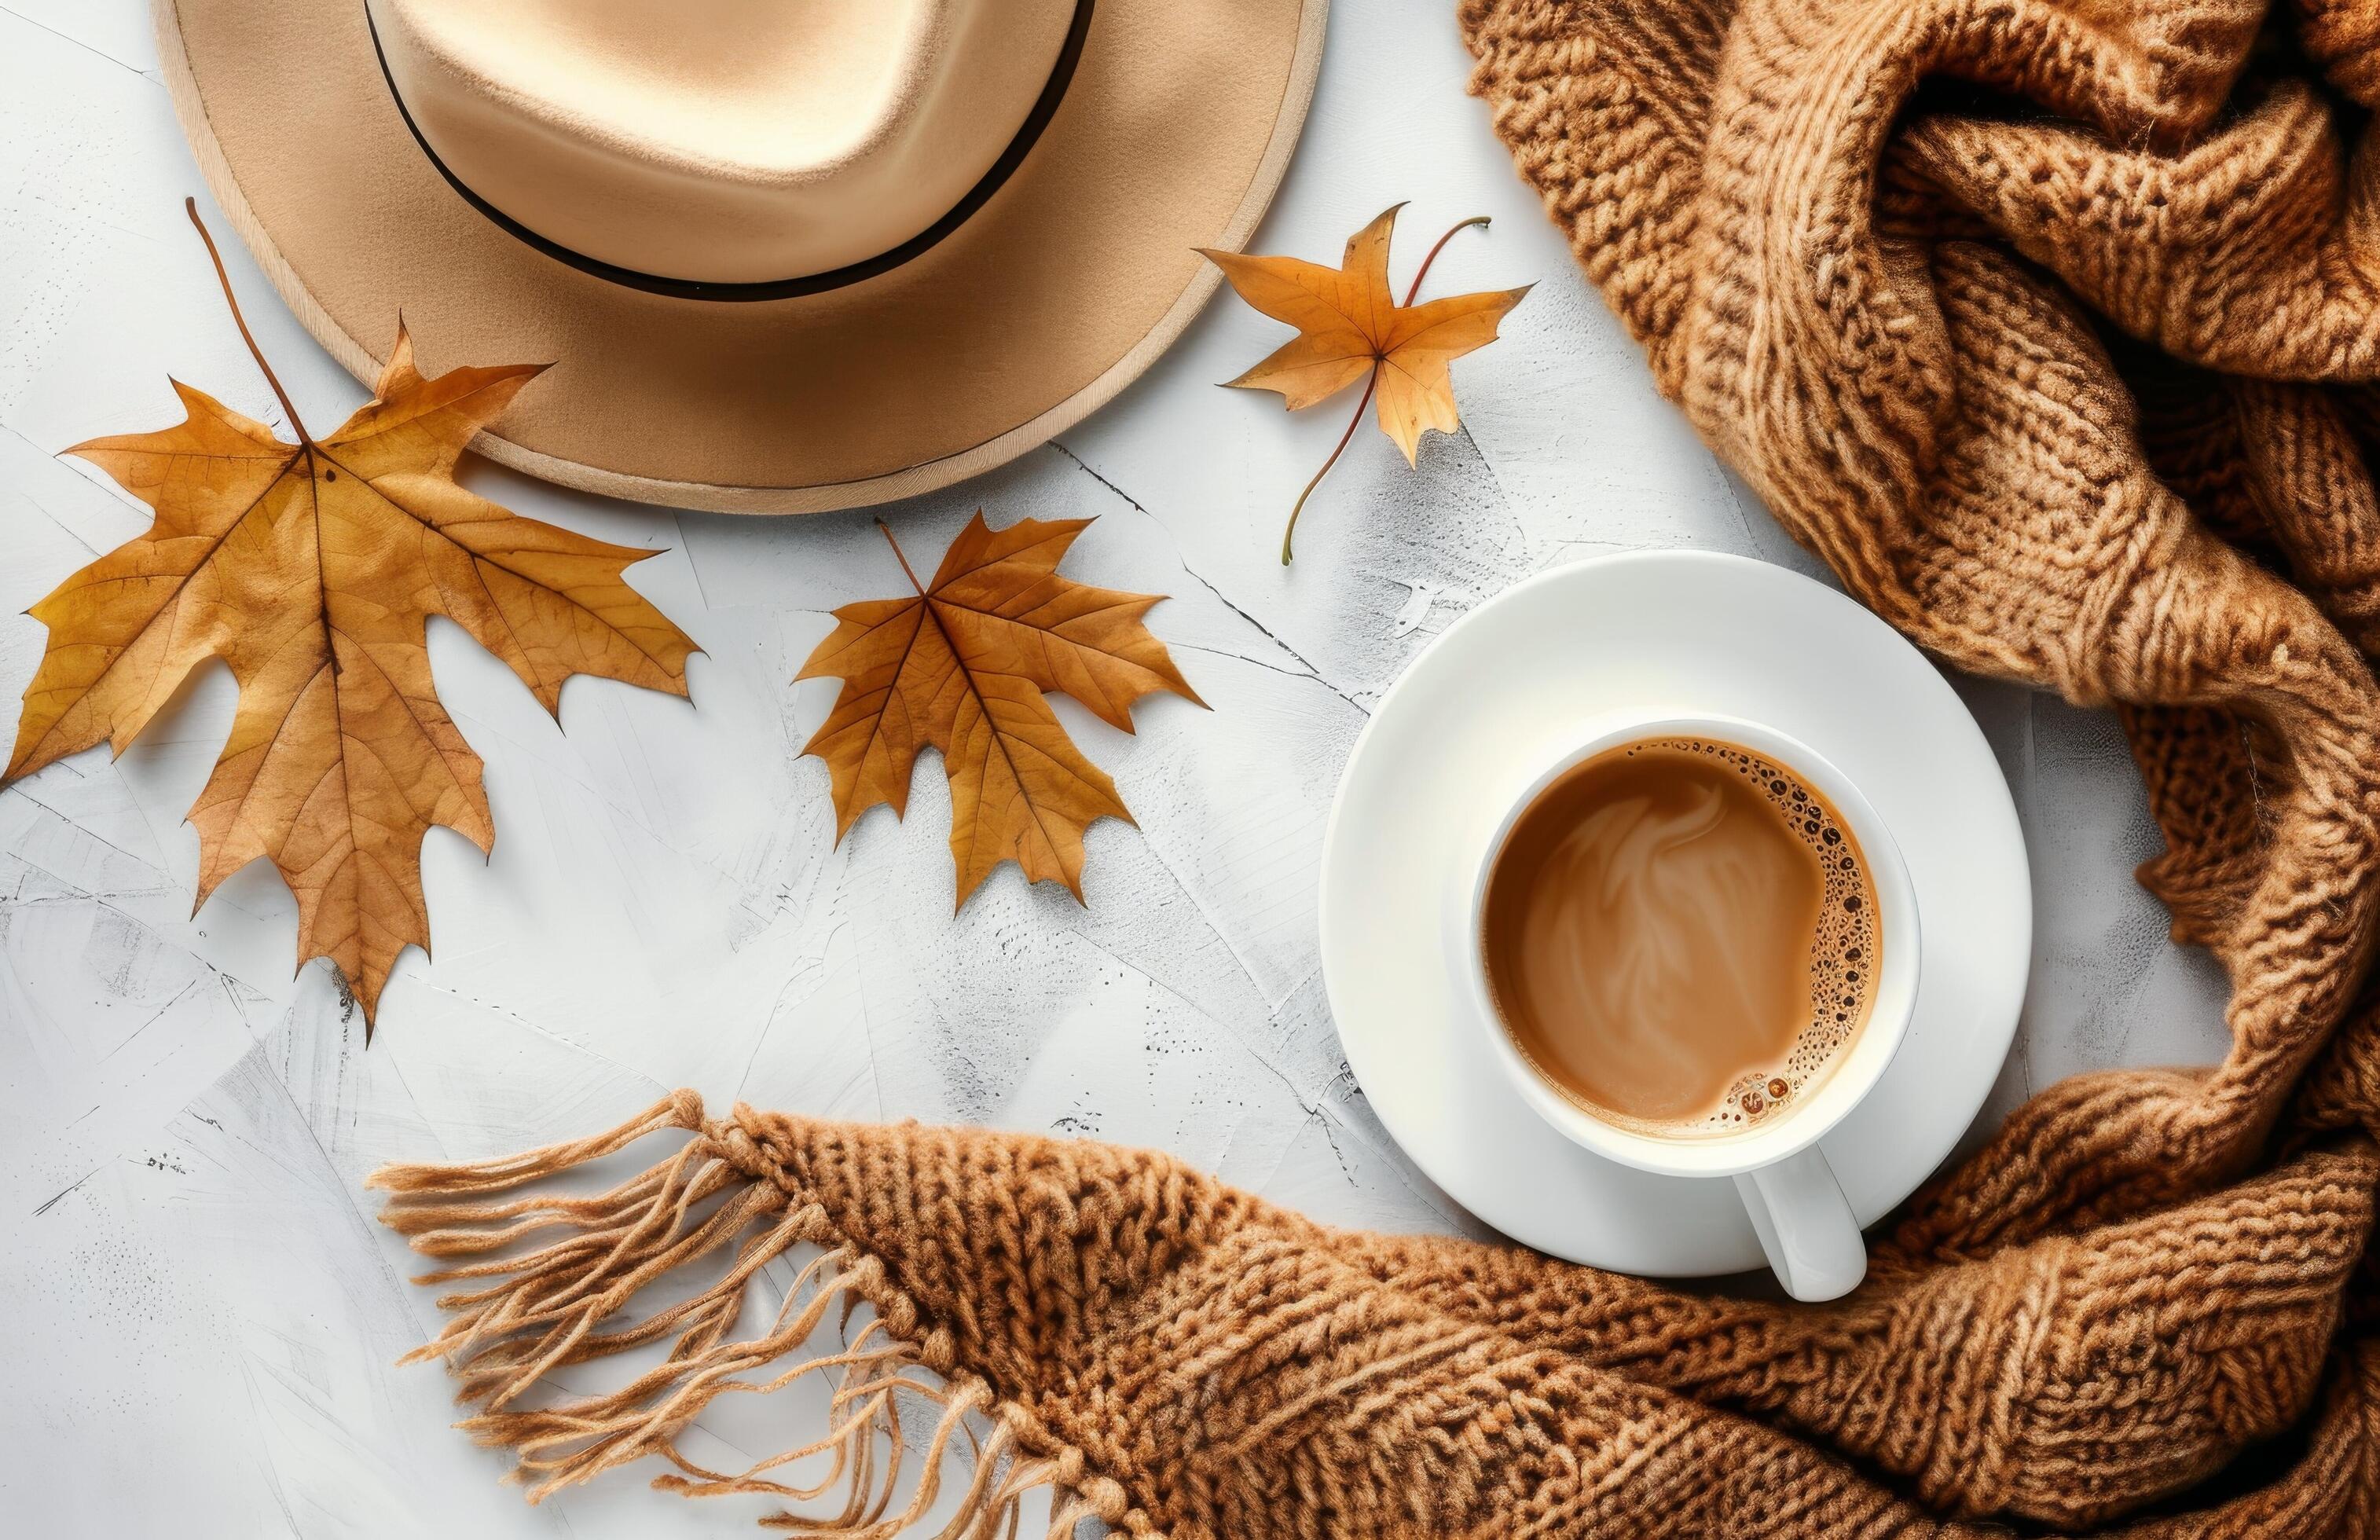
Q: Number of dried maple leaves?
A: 3